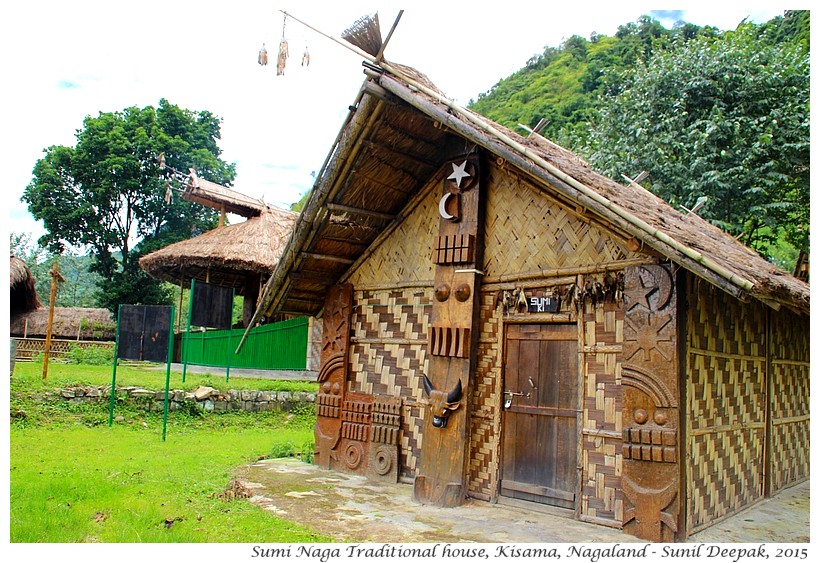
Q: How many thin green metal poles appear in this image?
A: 4